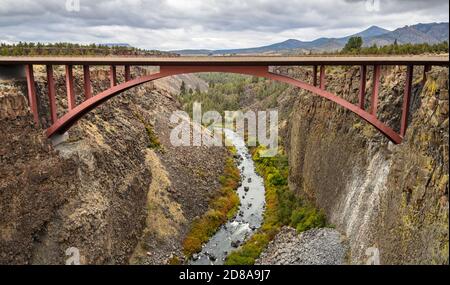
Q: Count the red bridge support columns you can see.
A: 12